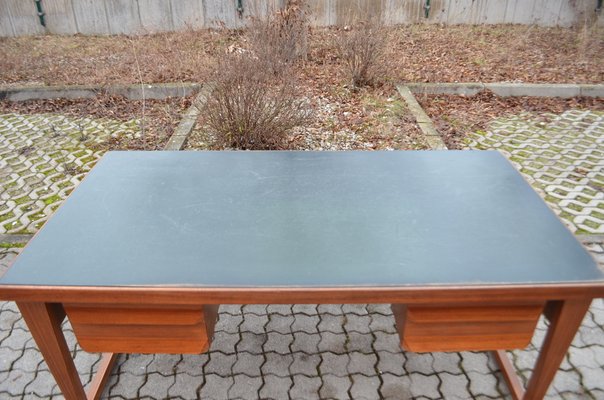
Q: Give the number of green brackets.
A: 4